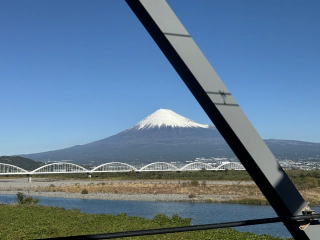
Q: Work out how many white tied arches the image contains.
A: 6